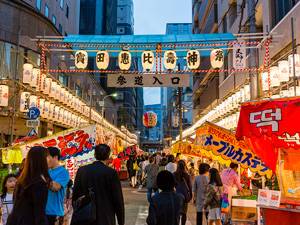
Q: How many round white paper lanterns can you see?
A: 7